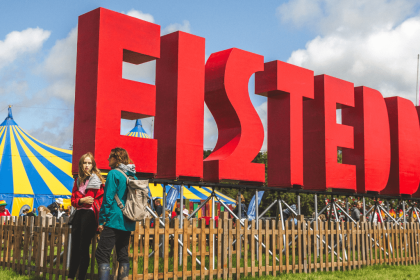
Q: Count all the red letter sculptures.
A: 7